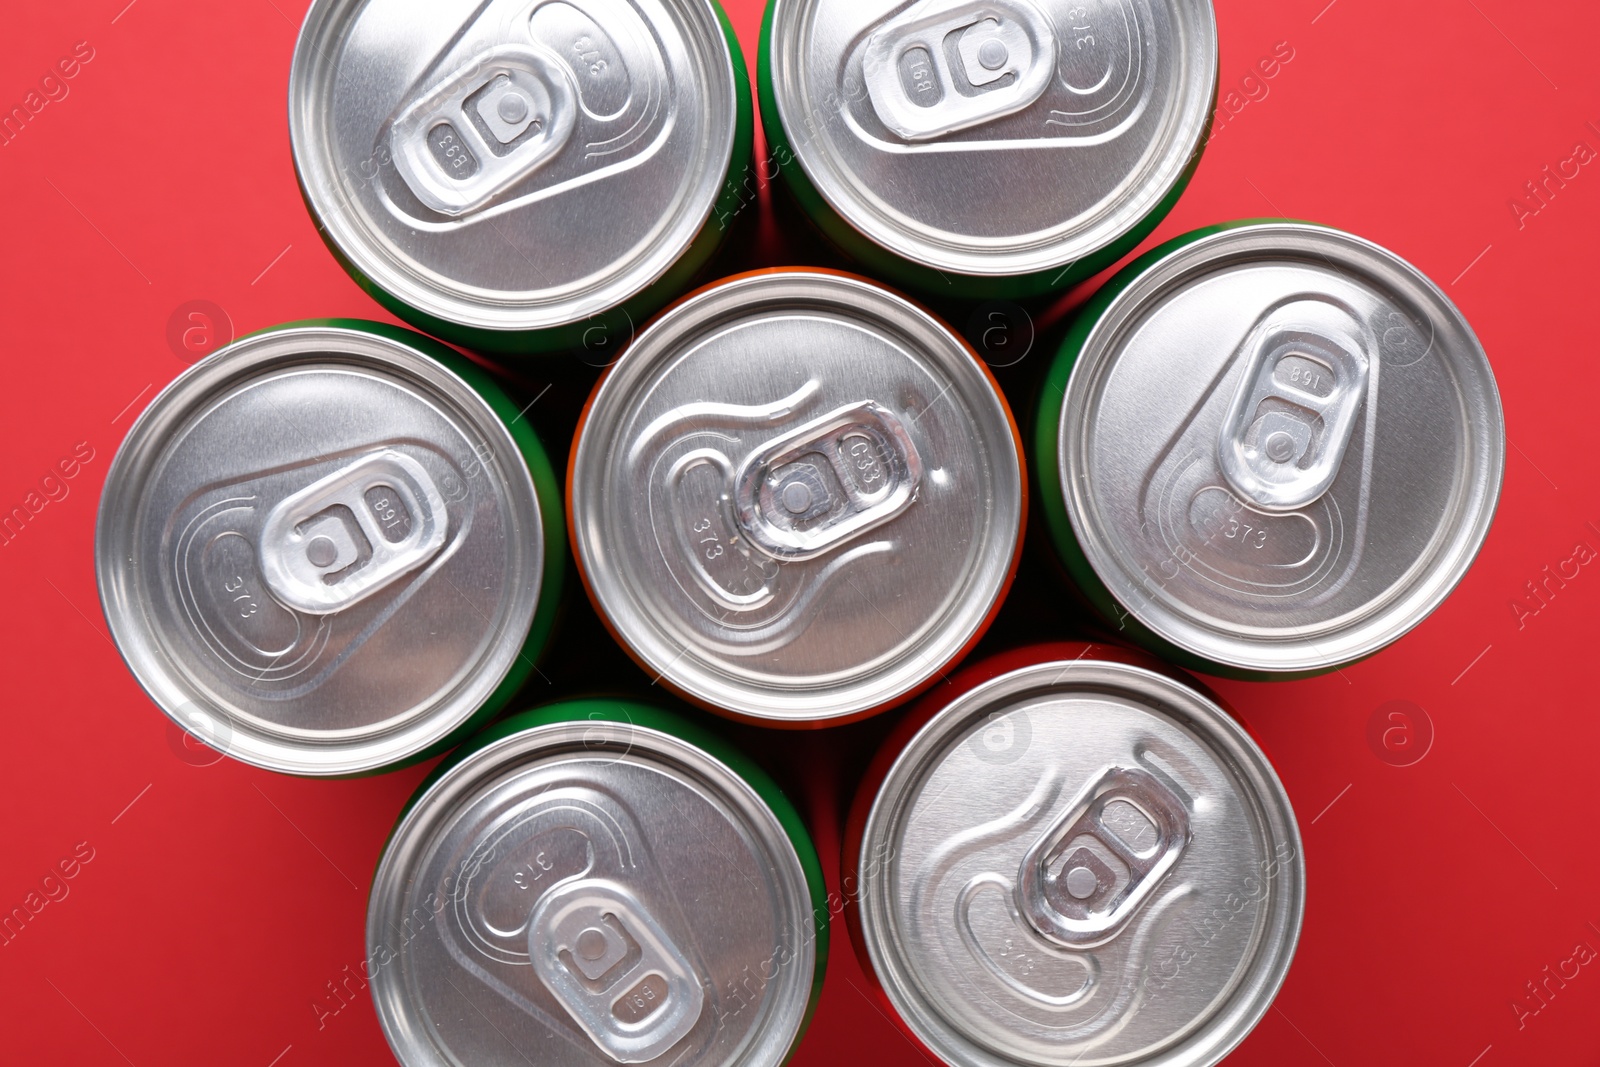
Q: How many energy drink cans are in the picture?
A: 7